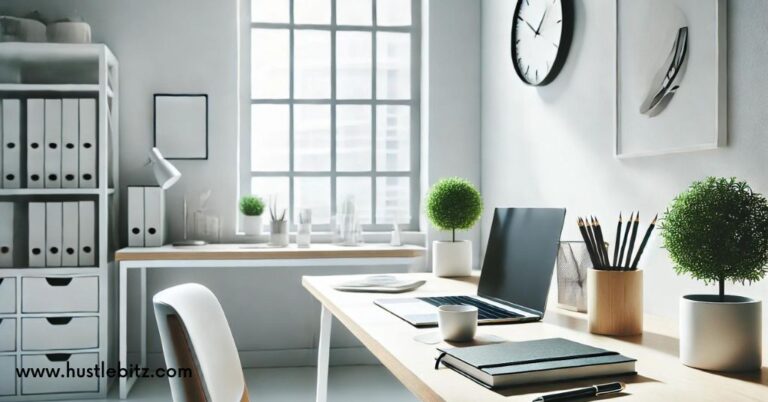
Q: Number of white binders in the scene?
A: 12